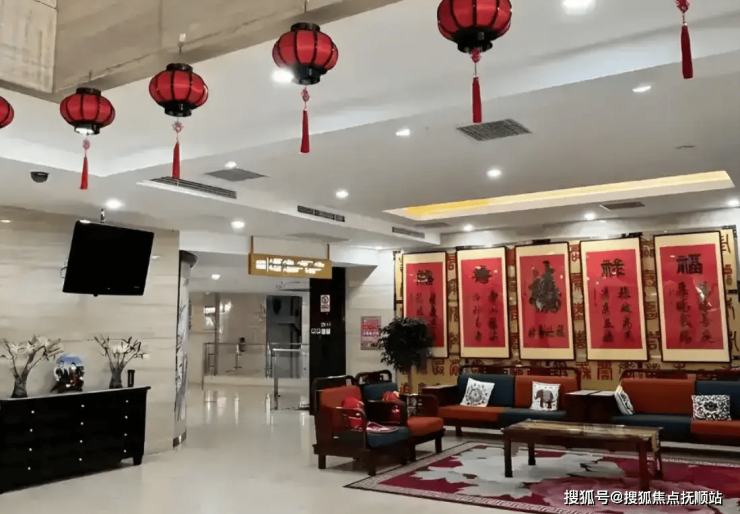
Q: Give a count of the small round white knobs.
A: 12